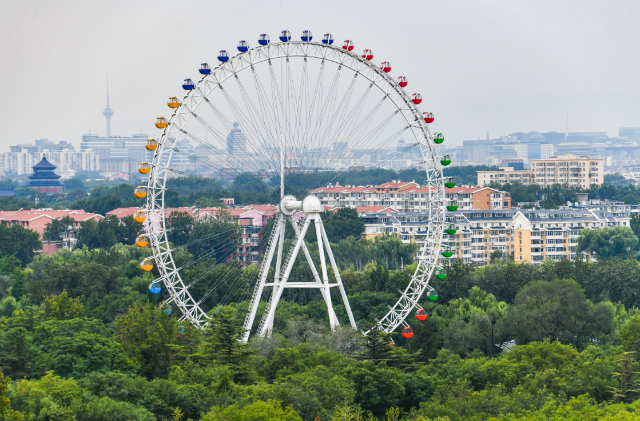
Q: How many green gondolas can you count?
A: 8